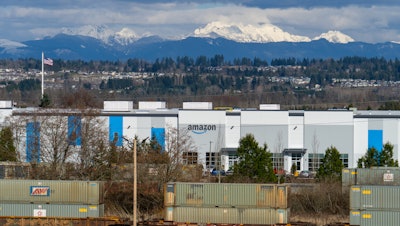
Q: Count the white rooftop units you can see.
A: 5